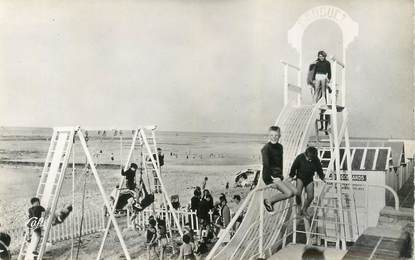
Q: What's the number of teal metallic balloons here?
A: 0